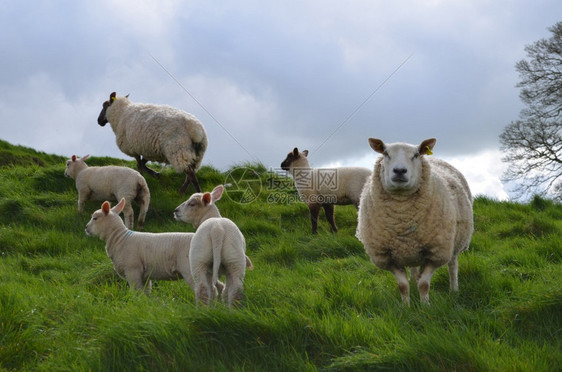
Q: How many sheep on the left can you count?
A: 4